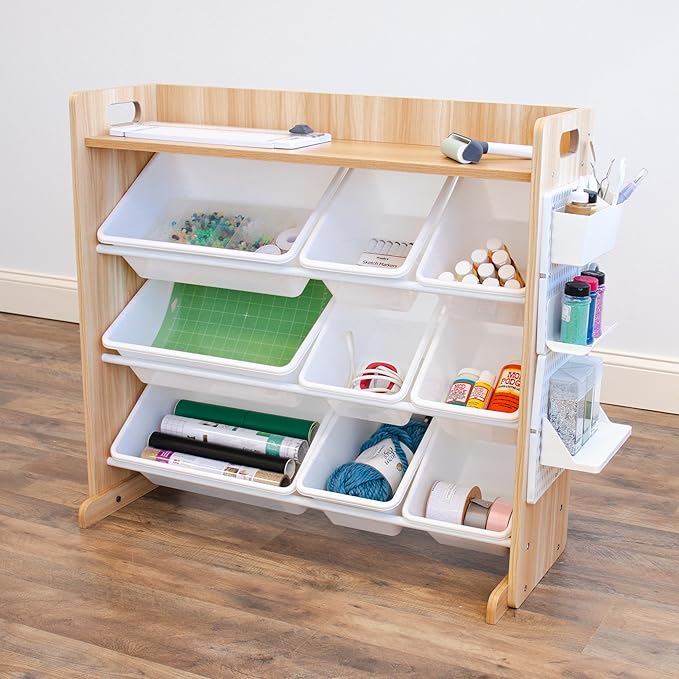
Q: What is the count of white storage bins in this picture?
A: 9